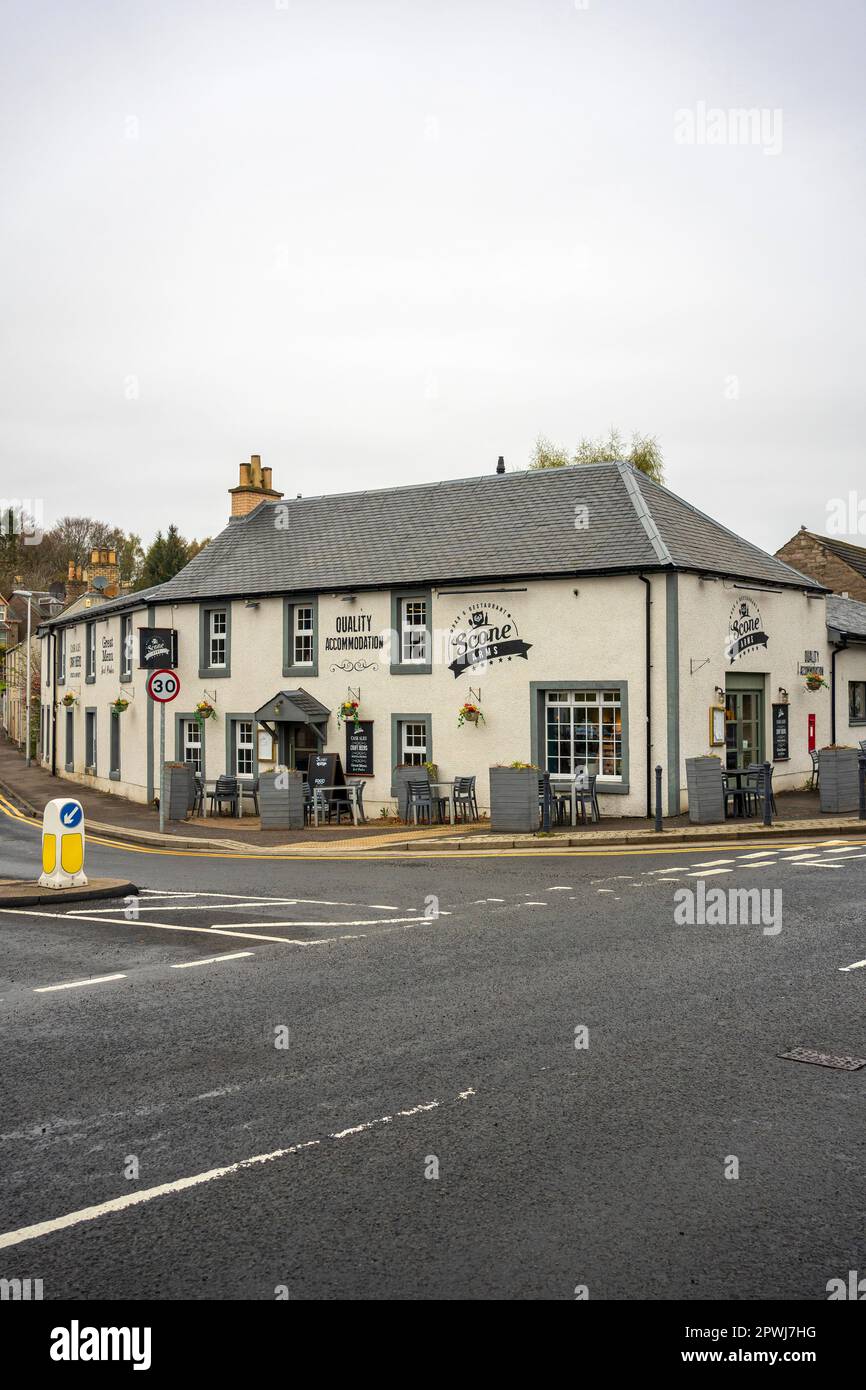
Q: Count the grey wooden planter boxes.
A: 6